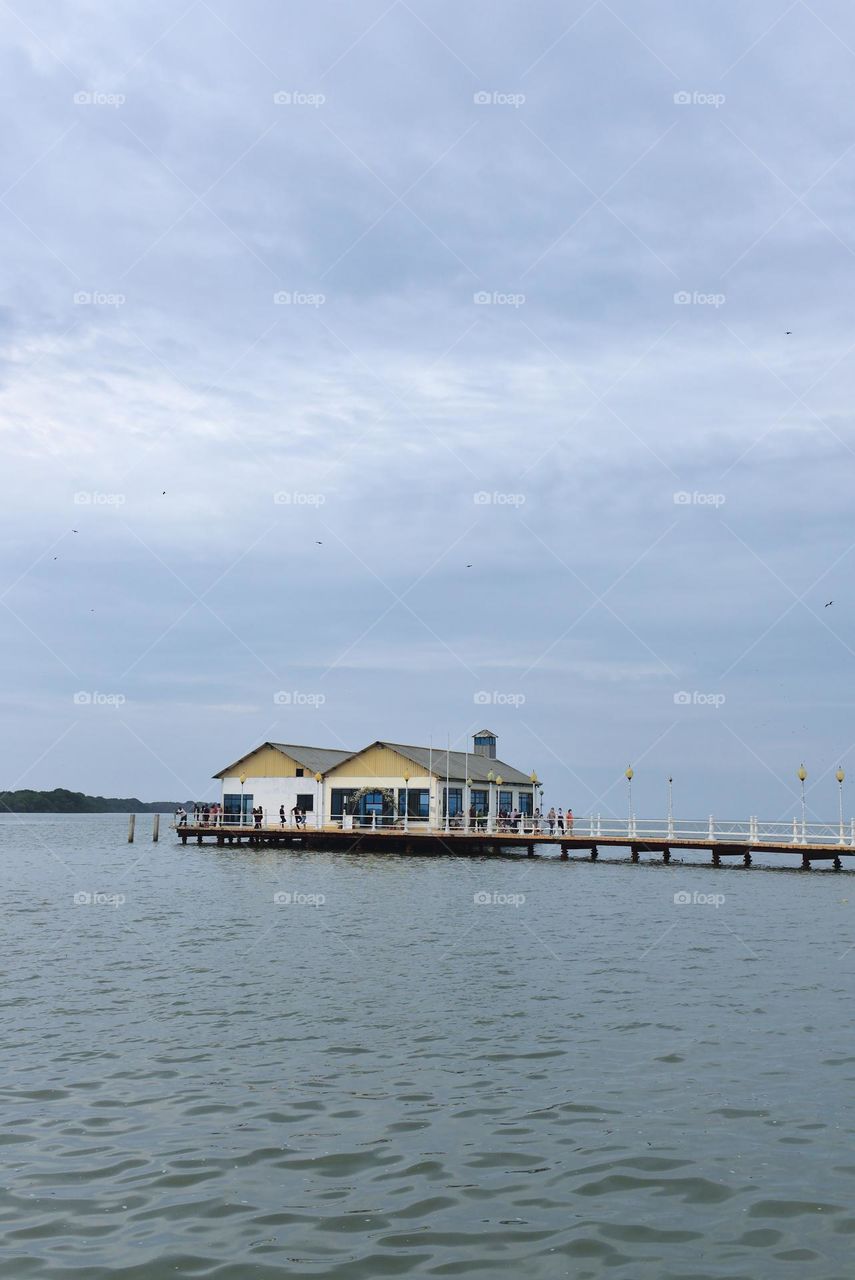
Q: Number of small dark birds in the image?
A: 8